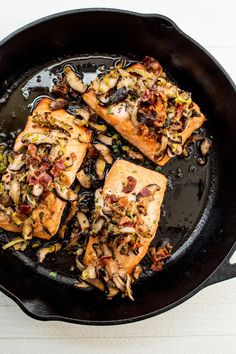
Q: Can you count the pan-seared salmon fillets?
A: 3